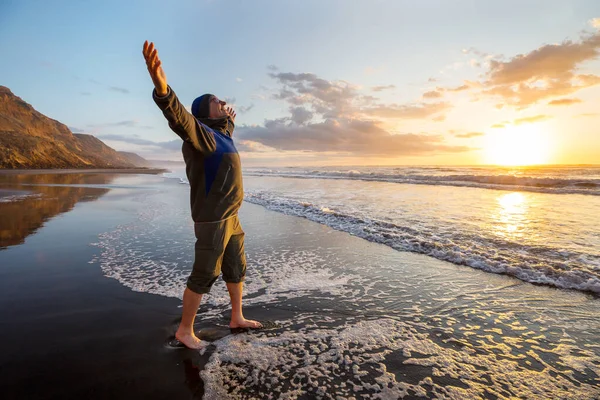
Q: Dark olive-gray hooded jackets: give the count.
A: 1